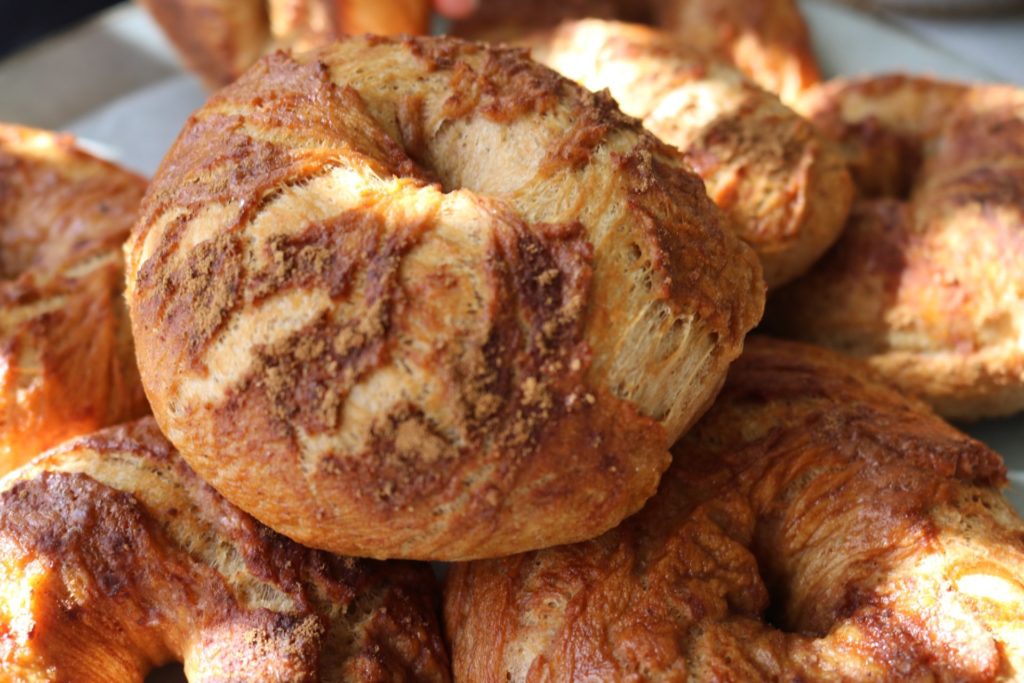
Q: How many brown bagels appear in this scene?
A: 8